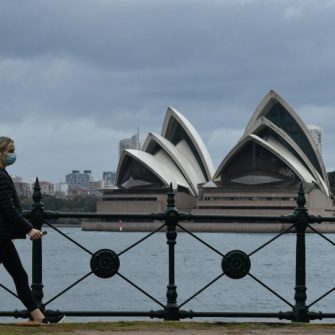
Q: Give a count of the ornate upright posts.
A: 3